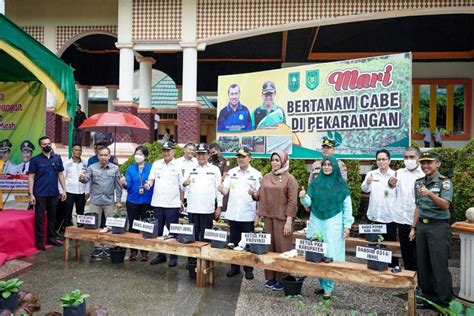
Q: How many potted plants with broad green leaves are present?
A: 2